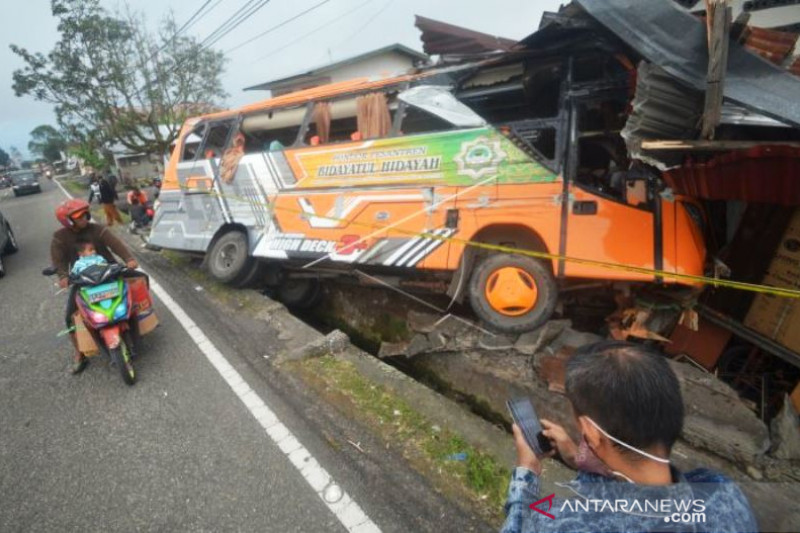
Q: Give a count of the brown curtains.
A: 3